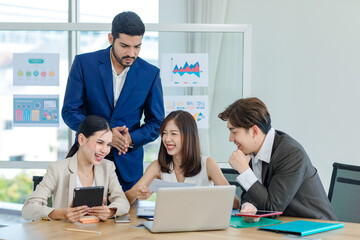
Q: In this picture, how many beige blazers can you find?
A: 1